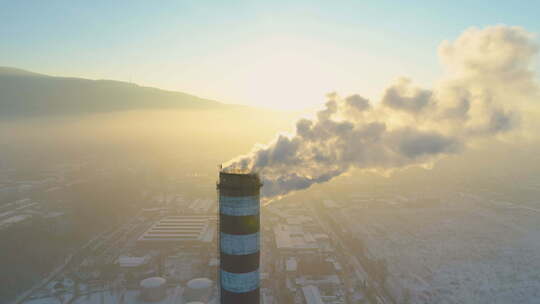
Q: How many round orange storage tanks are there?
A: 0